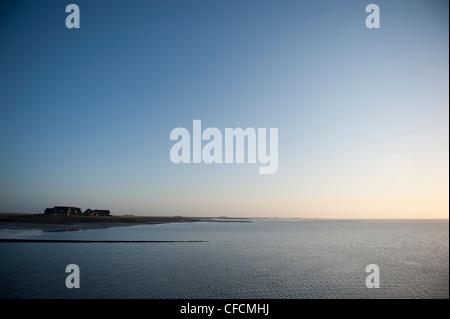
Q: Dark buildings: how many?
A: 2